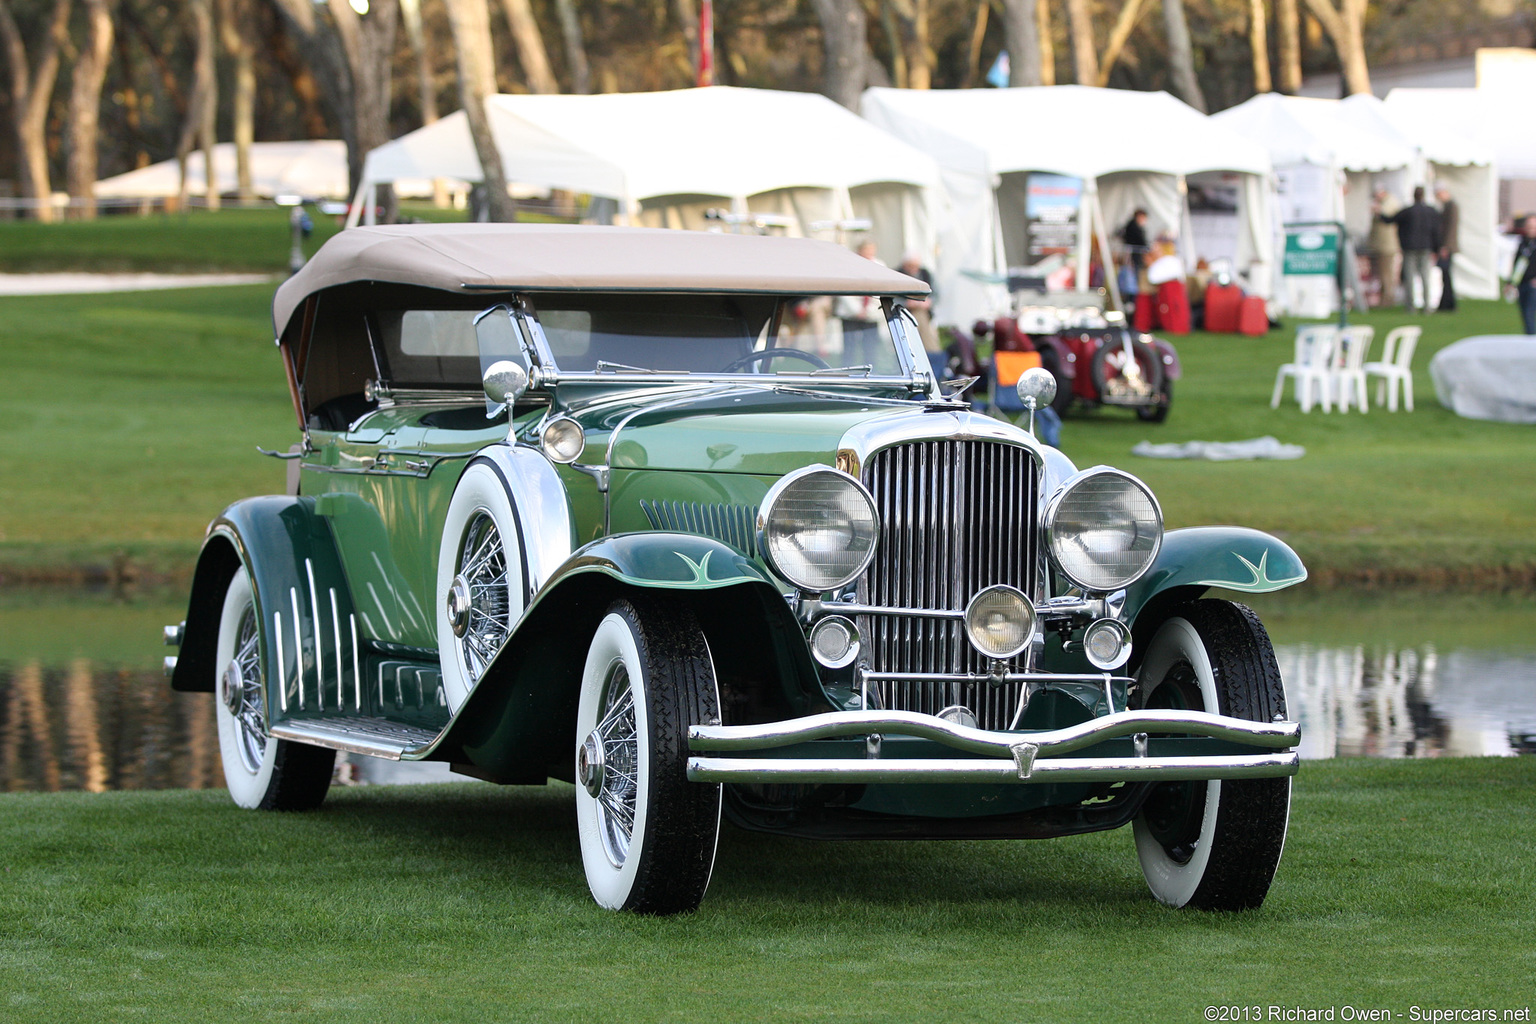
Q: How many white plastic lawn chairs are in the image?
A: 3